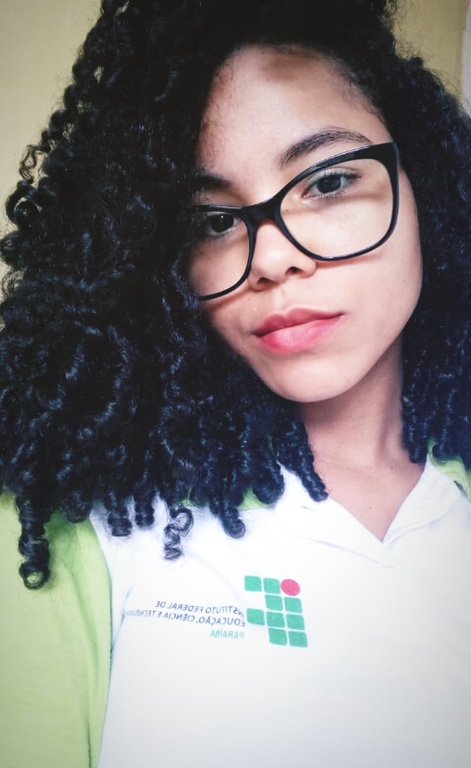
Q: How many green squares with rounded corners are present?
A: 9